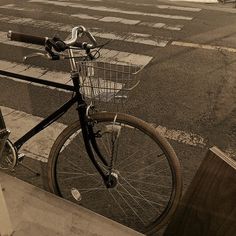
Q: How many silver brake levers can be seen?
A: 1